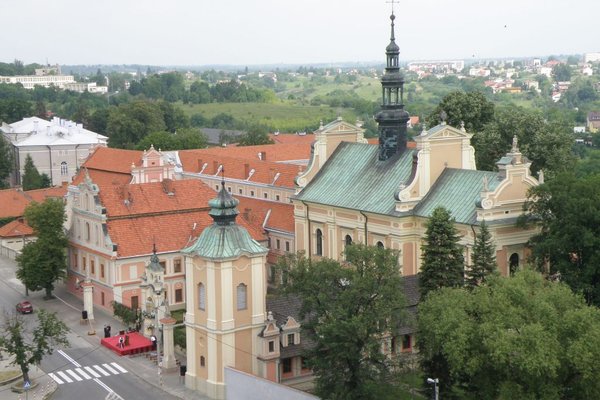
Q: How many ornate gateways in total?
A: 1